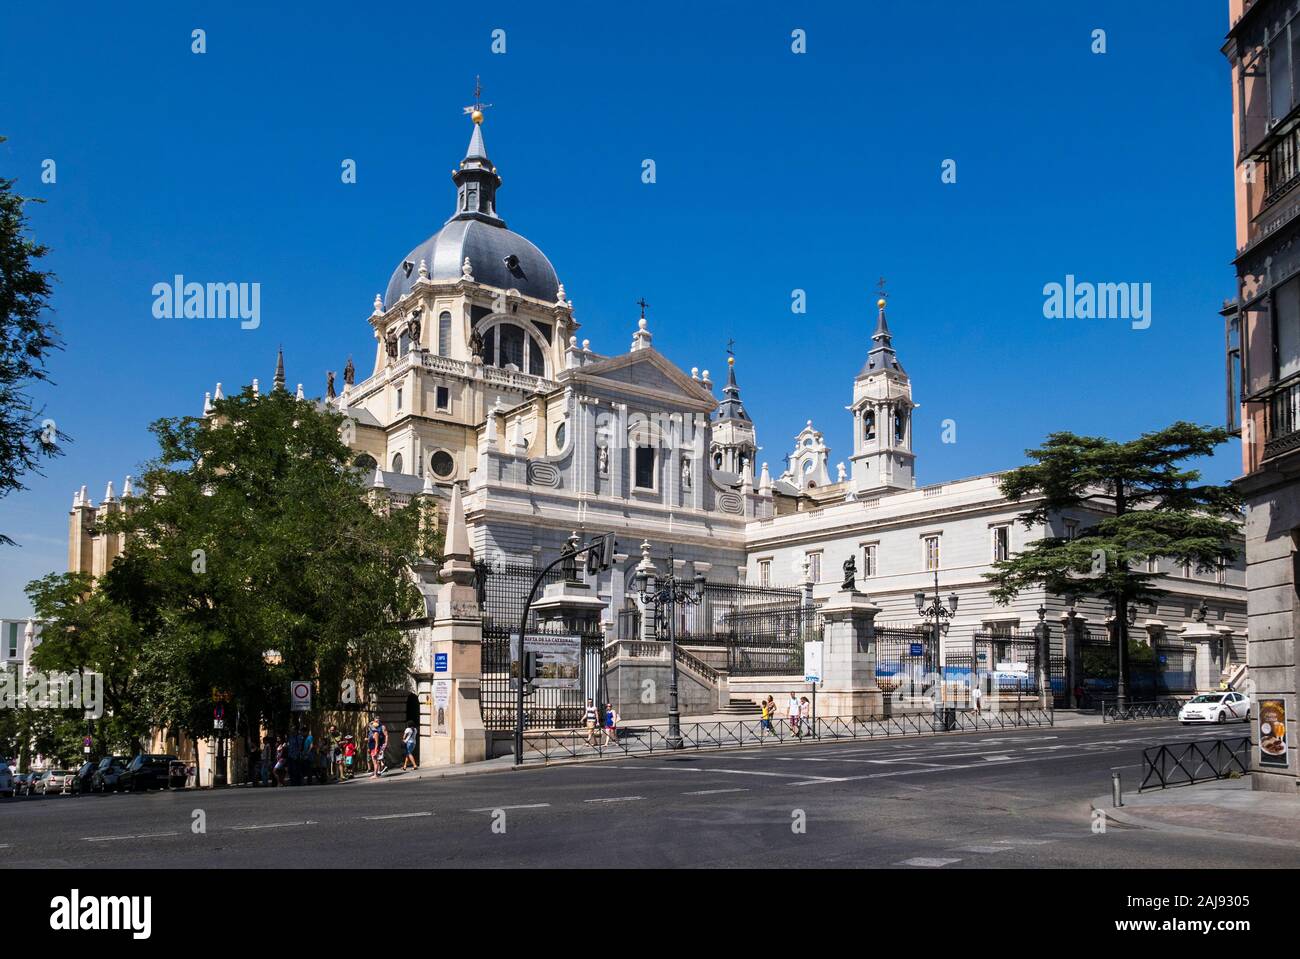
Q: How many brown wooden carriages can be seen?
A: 0